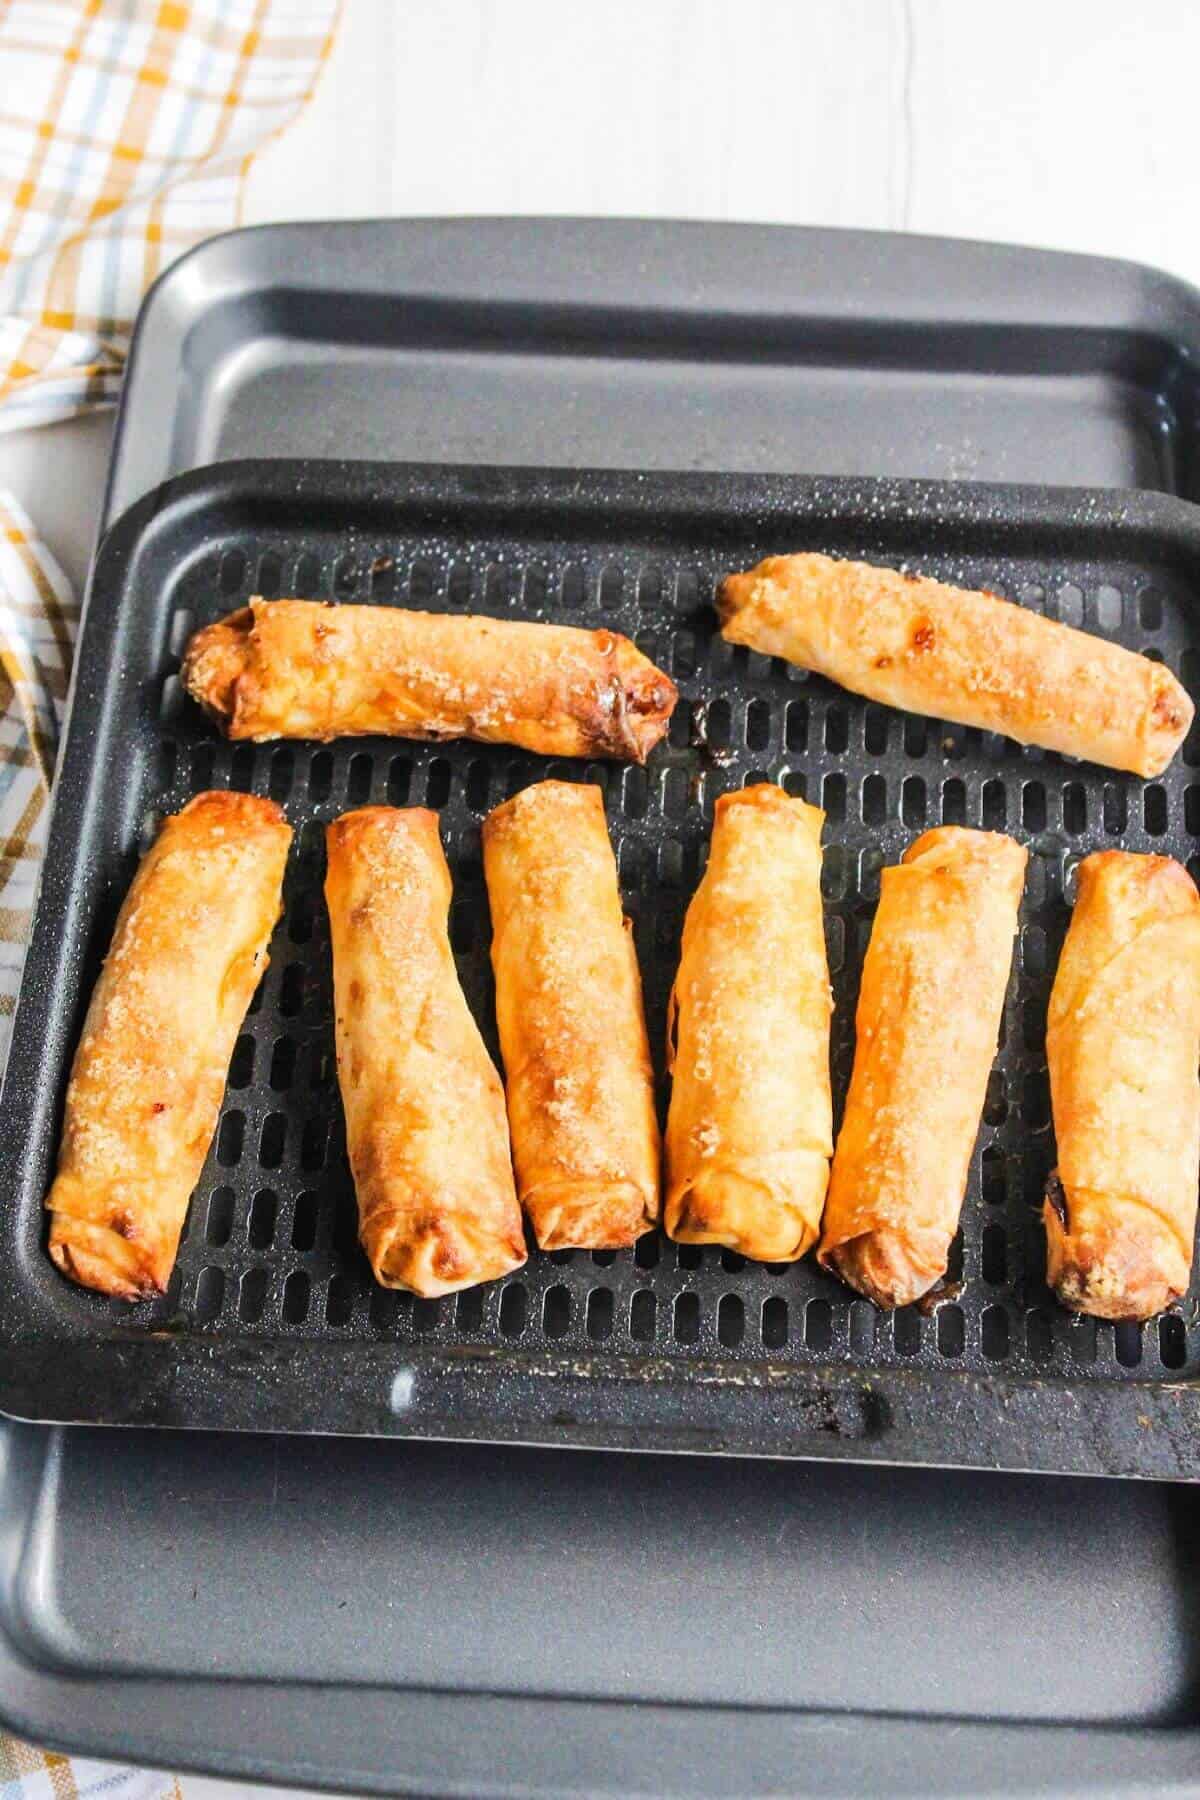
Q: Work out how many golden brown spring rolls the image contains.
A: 8